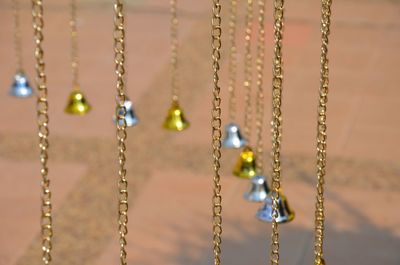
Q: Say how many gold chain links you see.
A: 11